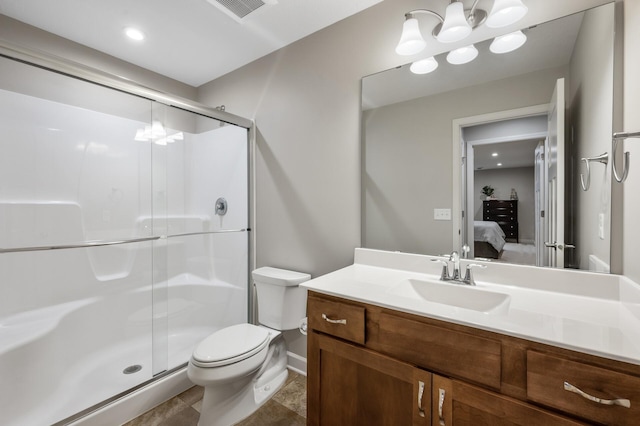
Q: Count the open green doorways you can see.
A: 0